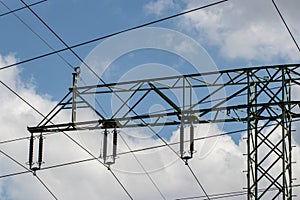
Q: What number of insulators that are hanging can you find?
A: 6